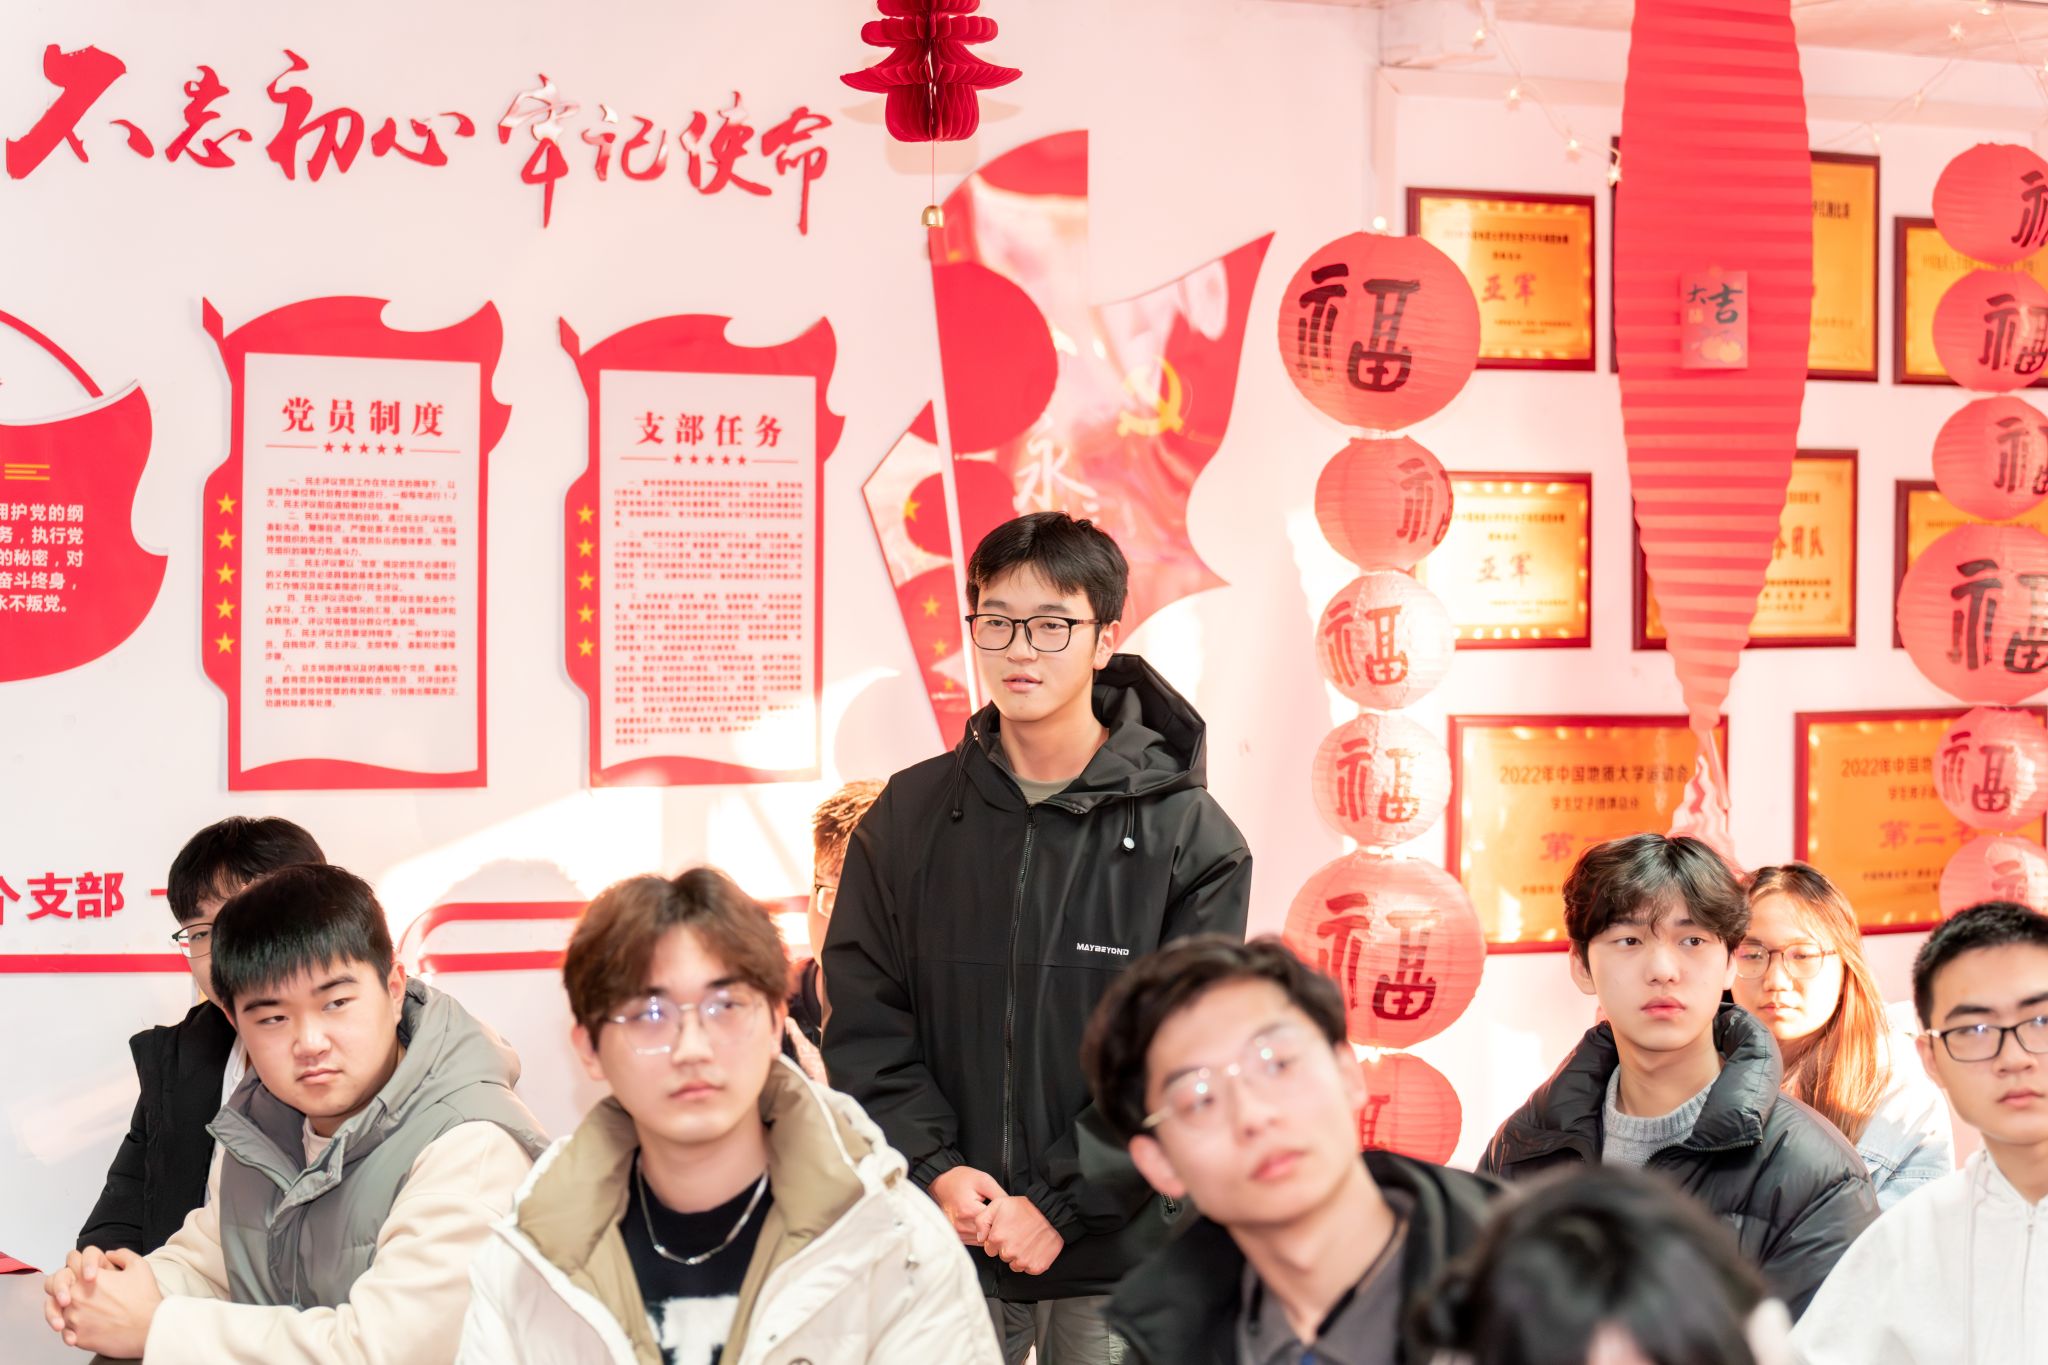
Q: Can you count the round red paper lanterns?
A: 12